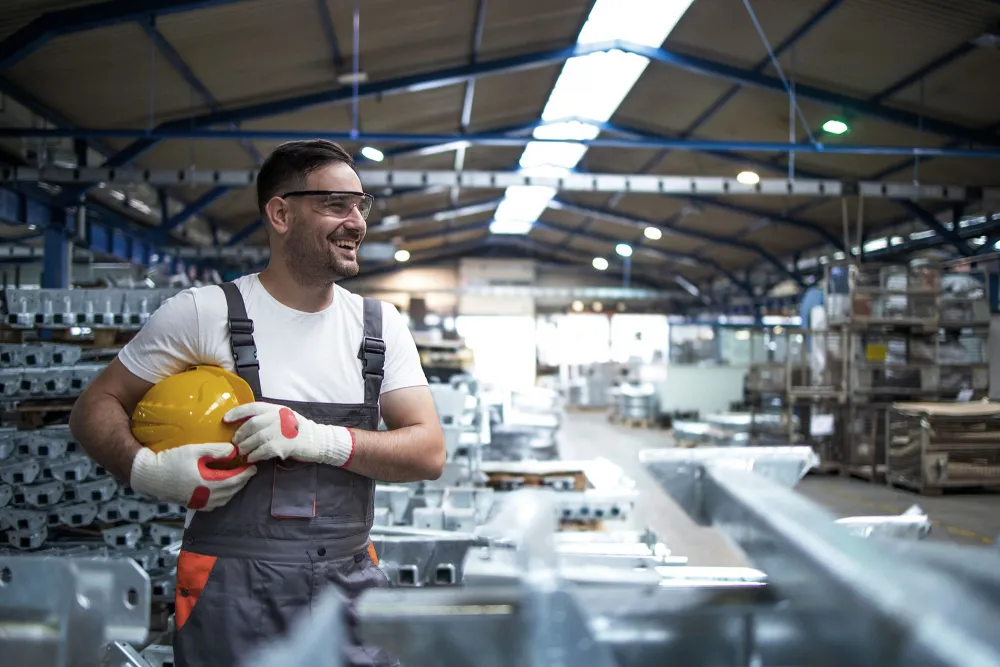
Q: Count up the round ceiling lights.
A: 7